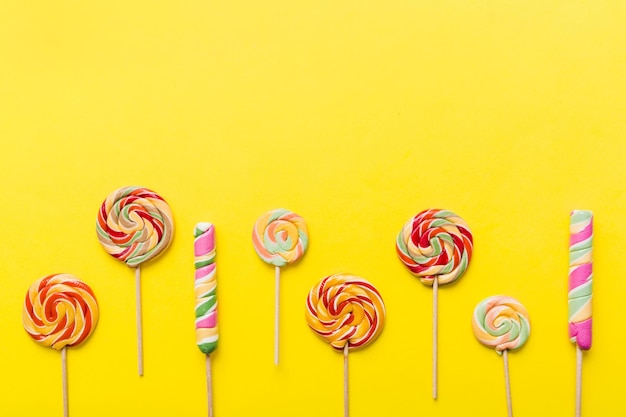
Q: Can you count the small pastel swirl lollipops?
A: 2